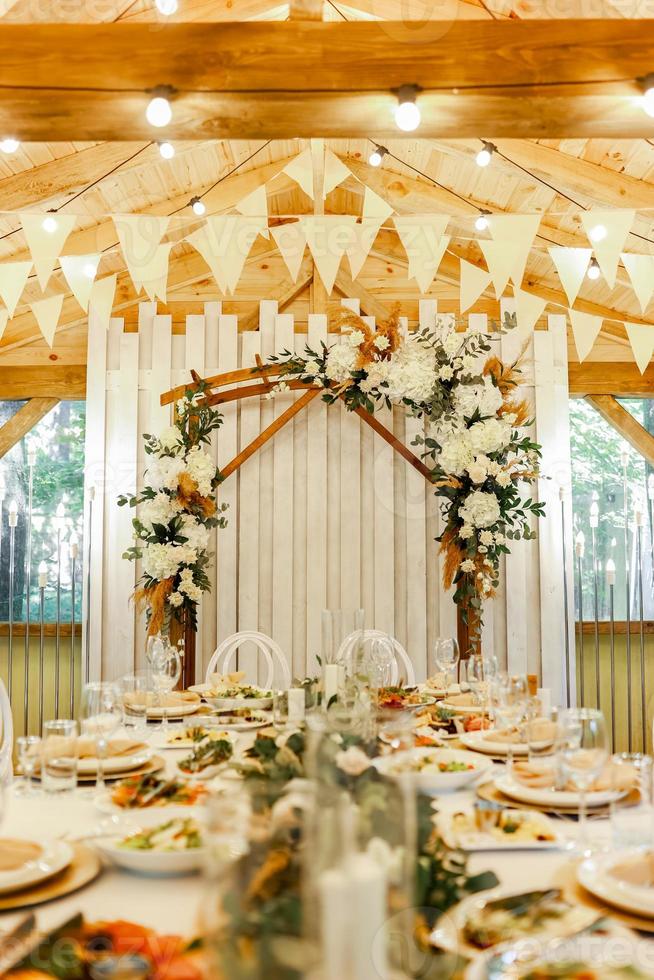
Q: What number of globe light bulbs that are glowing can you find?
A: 14